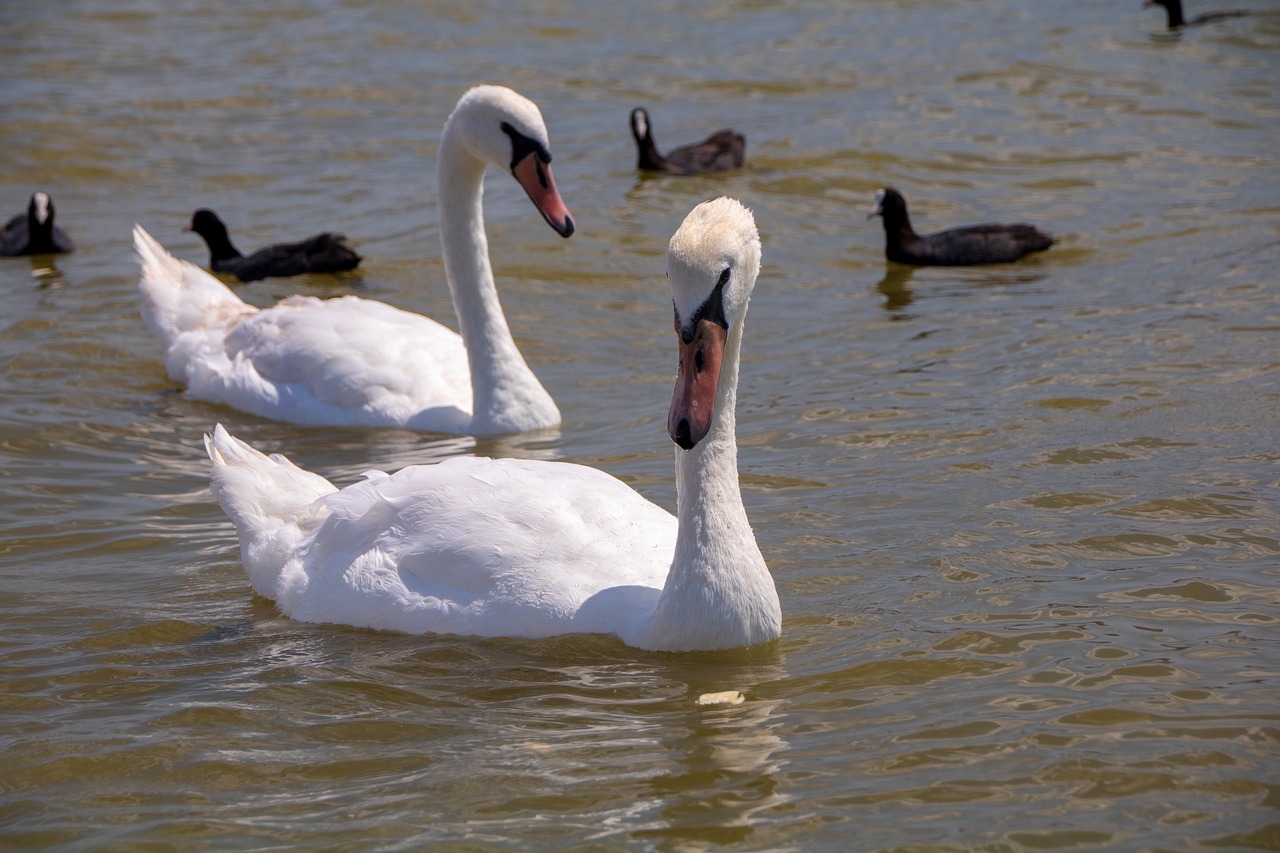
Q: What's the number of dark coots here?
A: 5